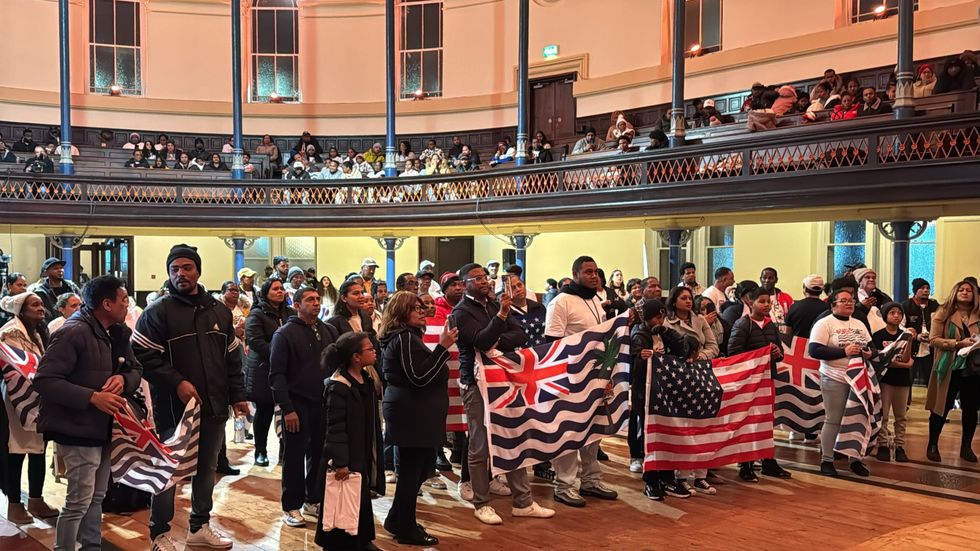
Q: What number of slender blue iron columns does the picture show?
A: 6